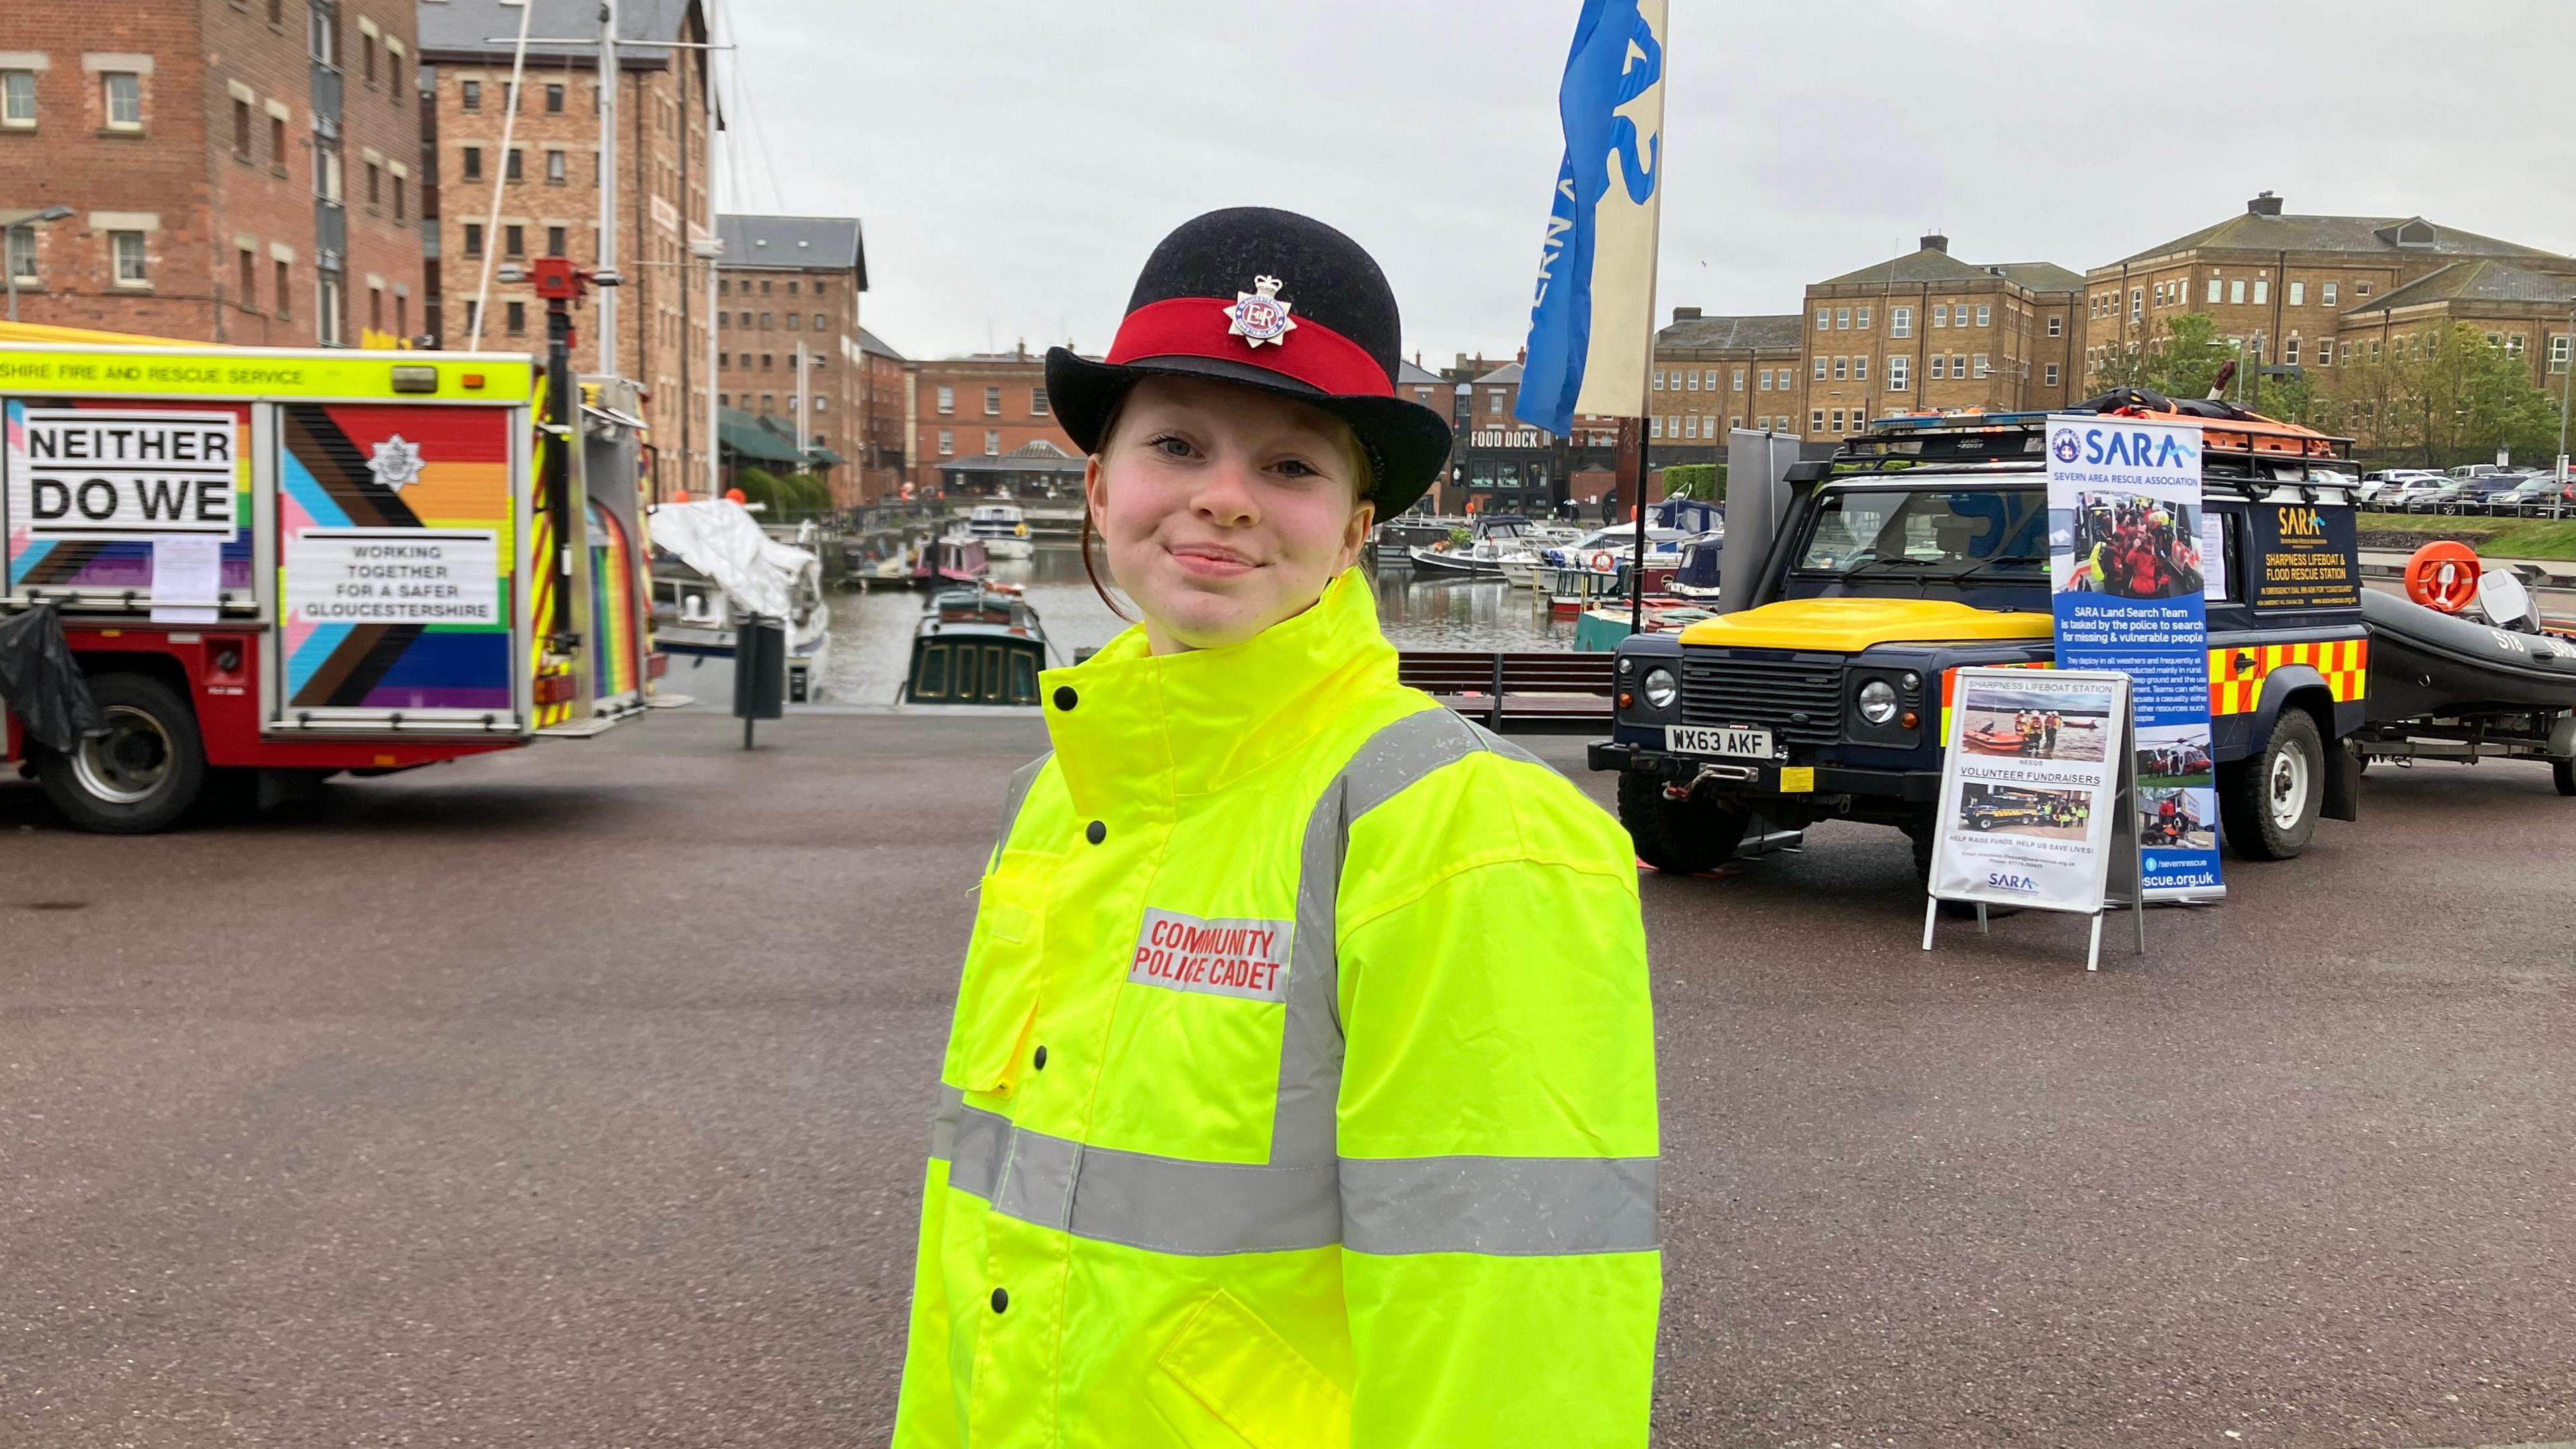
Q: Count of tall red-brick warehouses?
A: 3